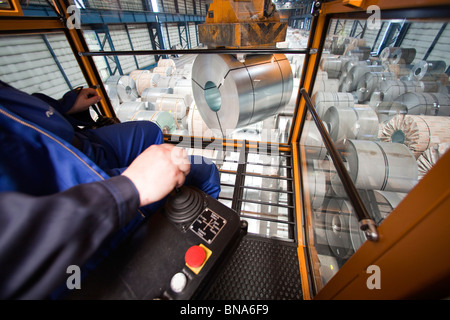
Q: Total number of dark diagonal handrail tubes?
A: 1